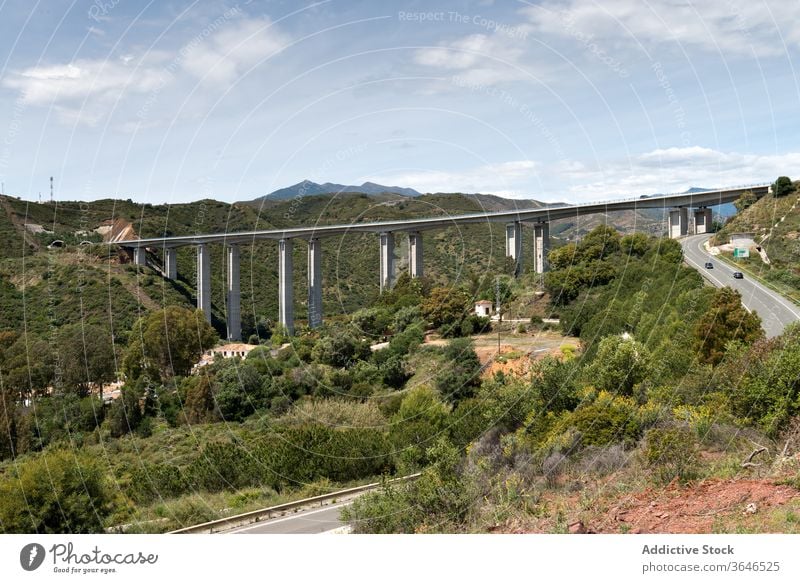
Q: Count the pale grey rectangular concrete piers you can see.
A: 12